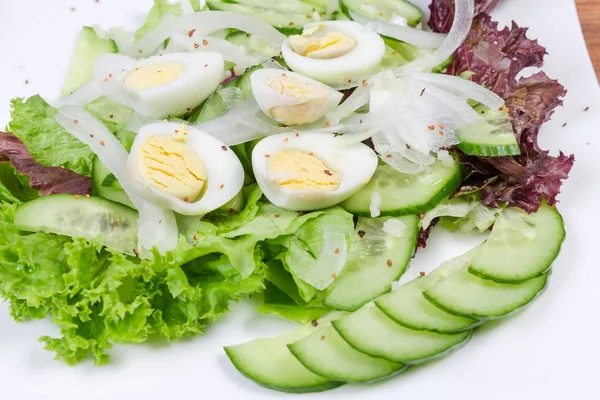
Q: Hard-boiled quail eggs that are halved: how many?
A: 5